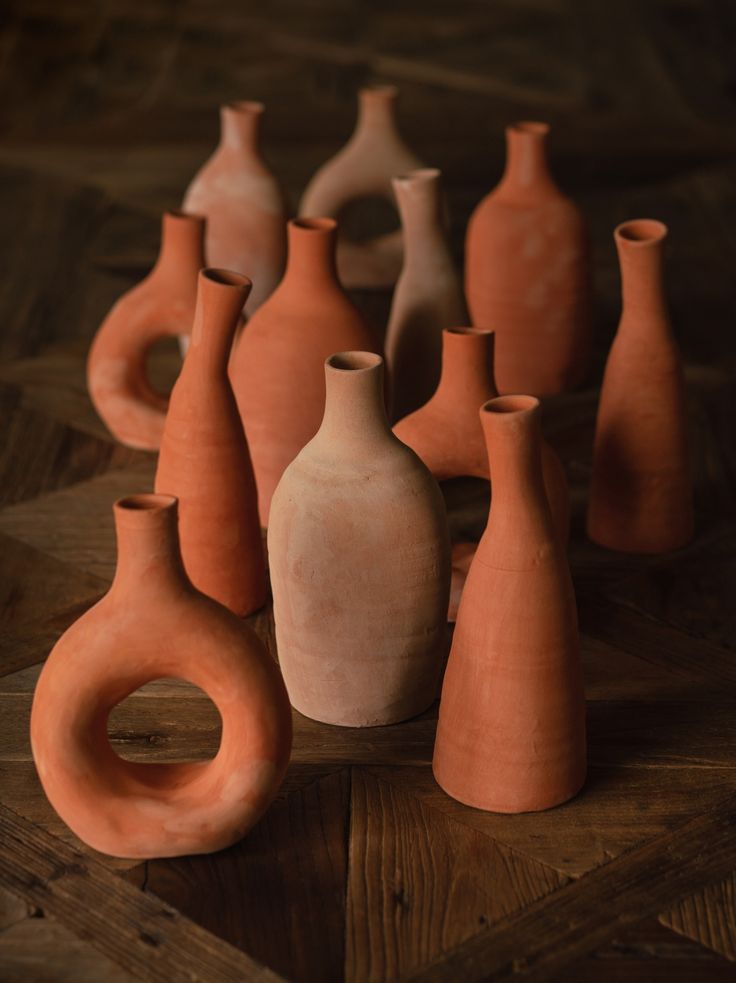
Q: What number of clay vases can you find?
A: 12